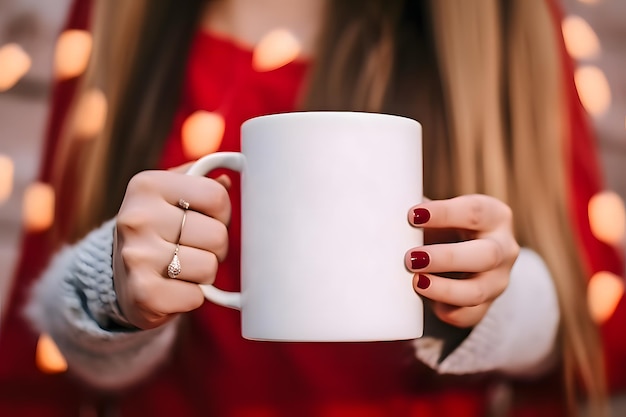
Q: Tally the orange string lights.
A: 12